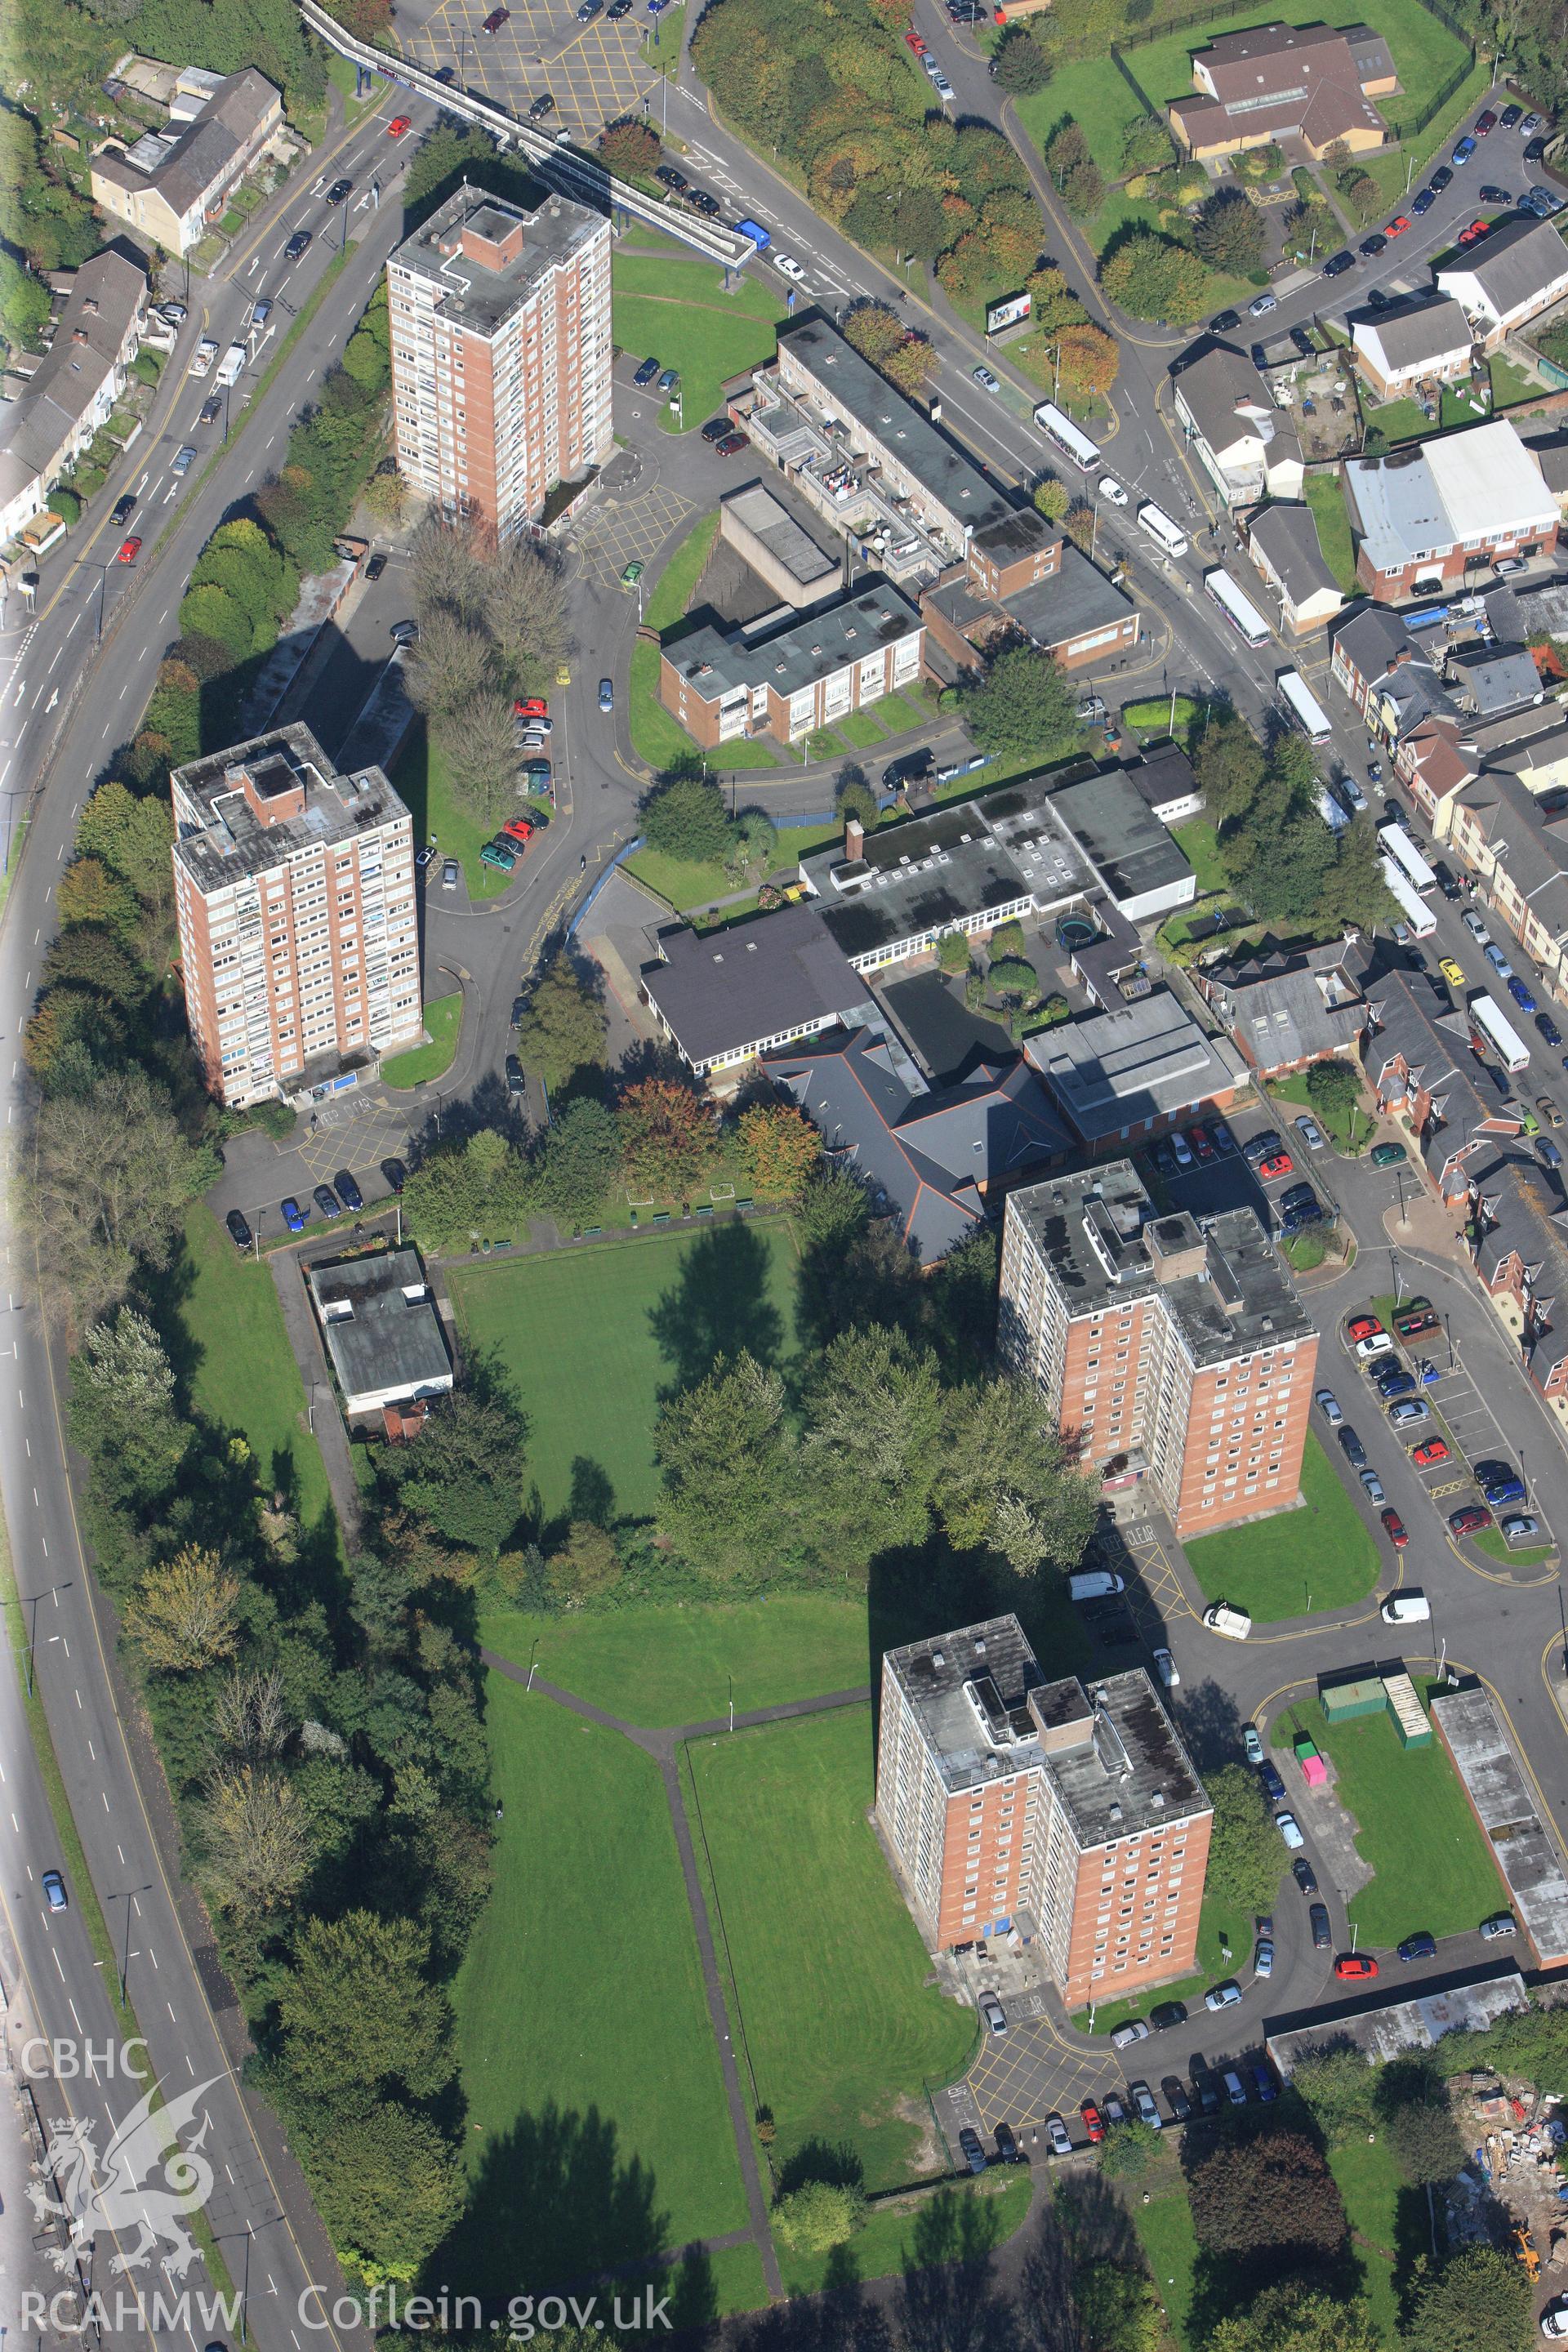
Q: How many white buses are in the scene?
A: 8